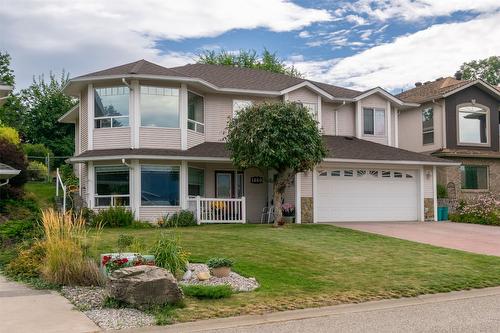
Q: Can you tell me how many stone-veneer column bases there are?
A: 2